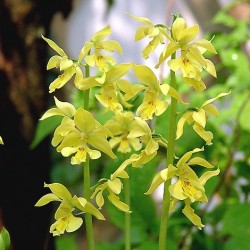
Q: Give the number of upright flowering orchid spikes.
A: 3